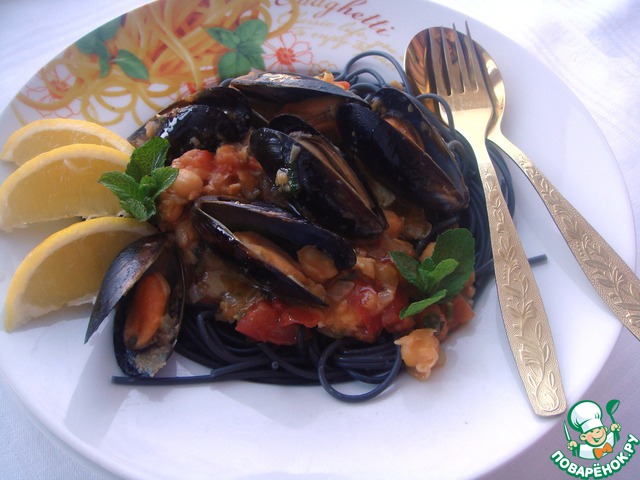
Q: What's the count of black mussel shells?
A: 6